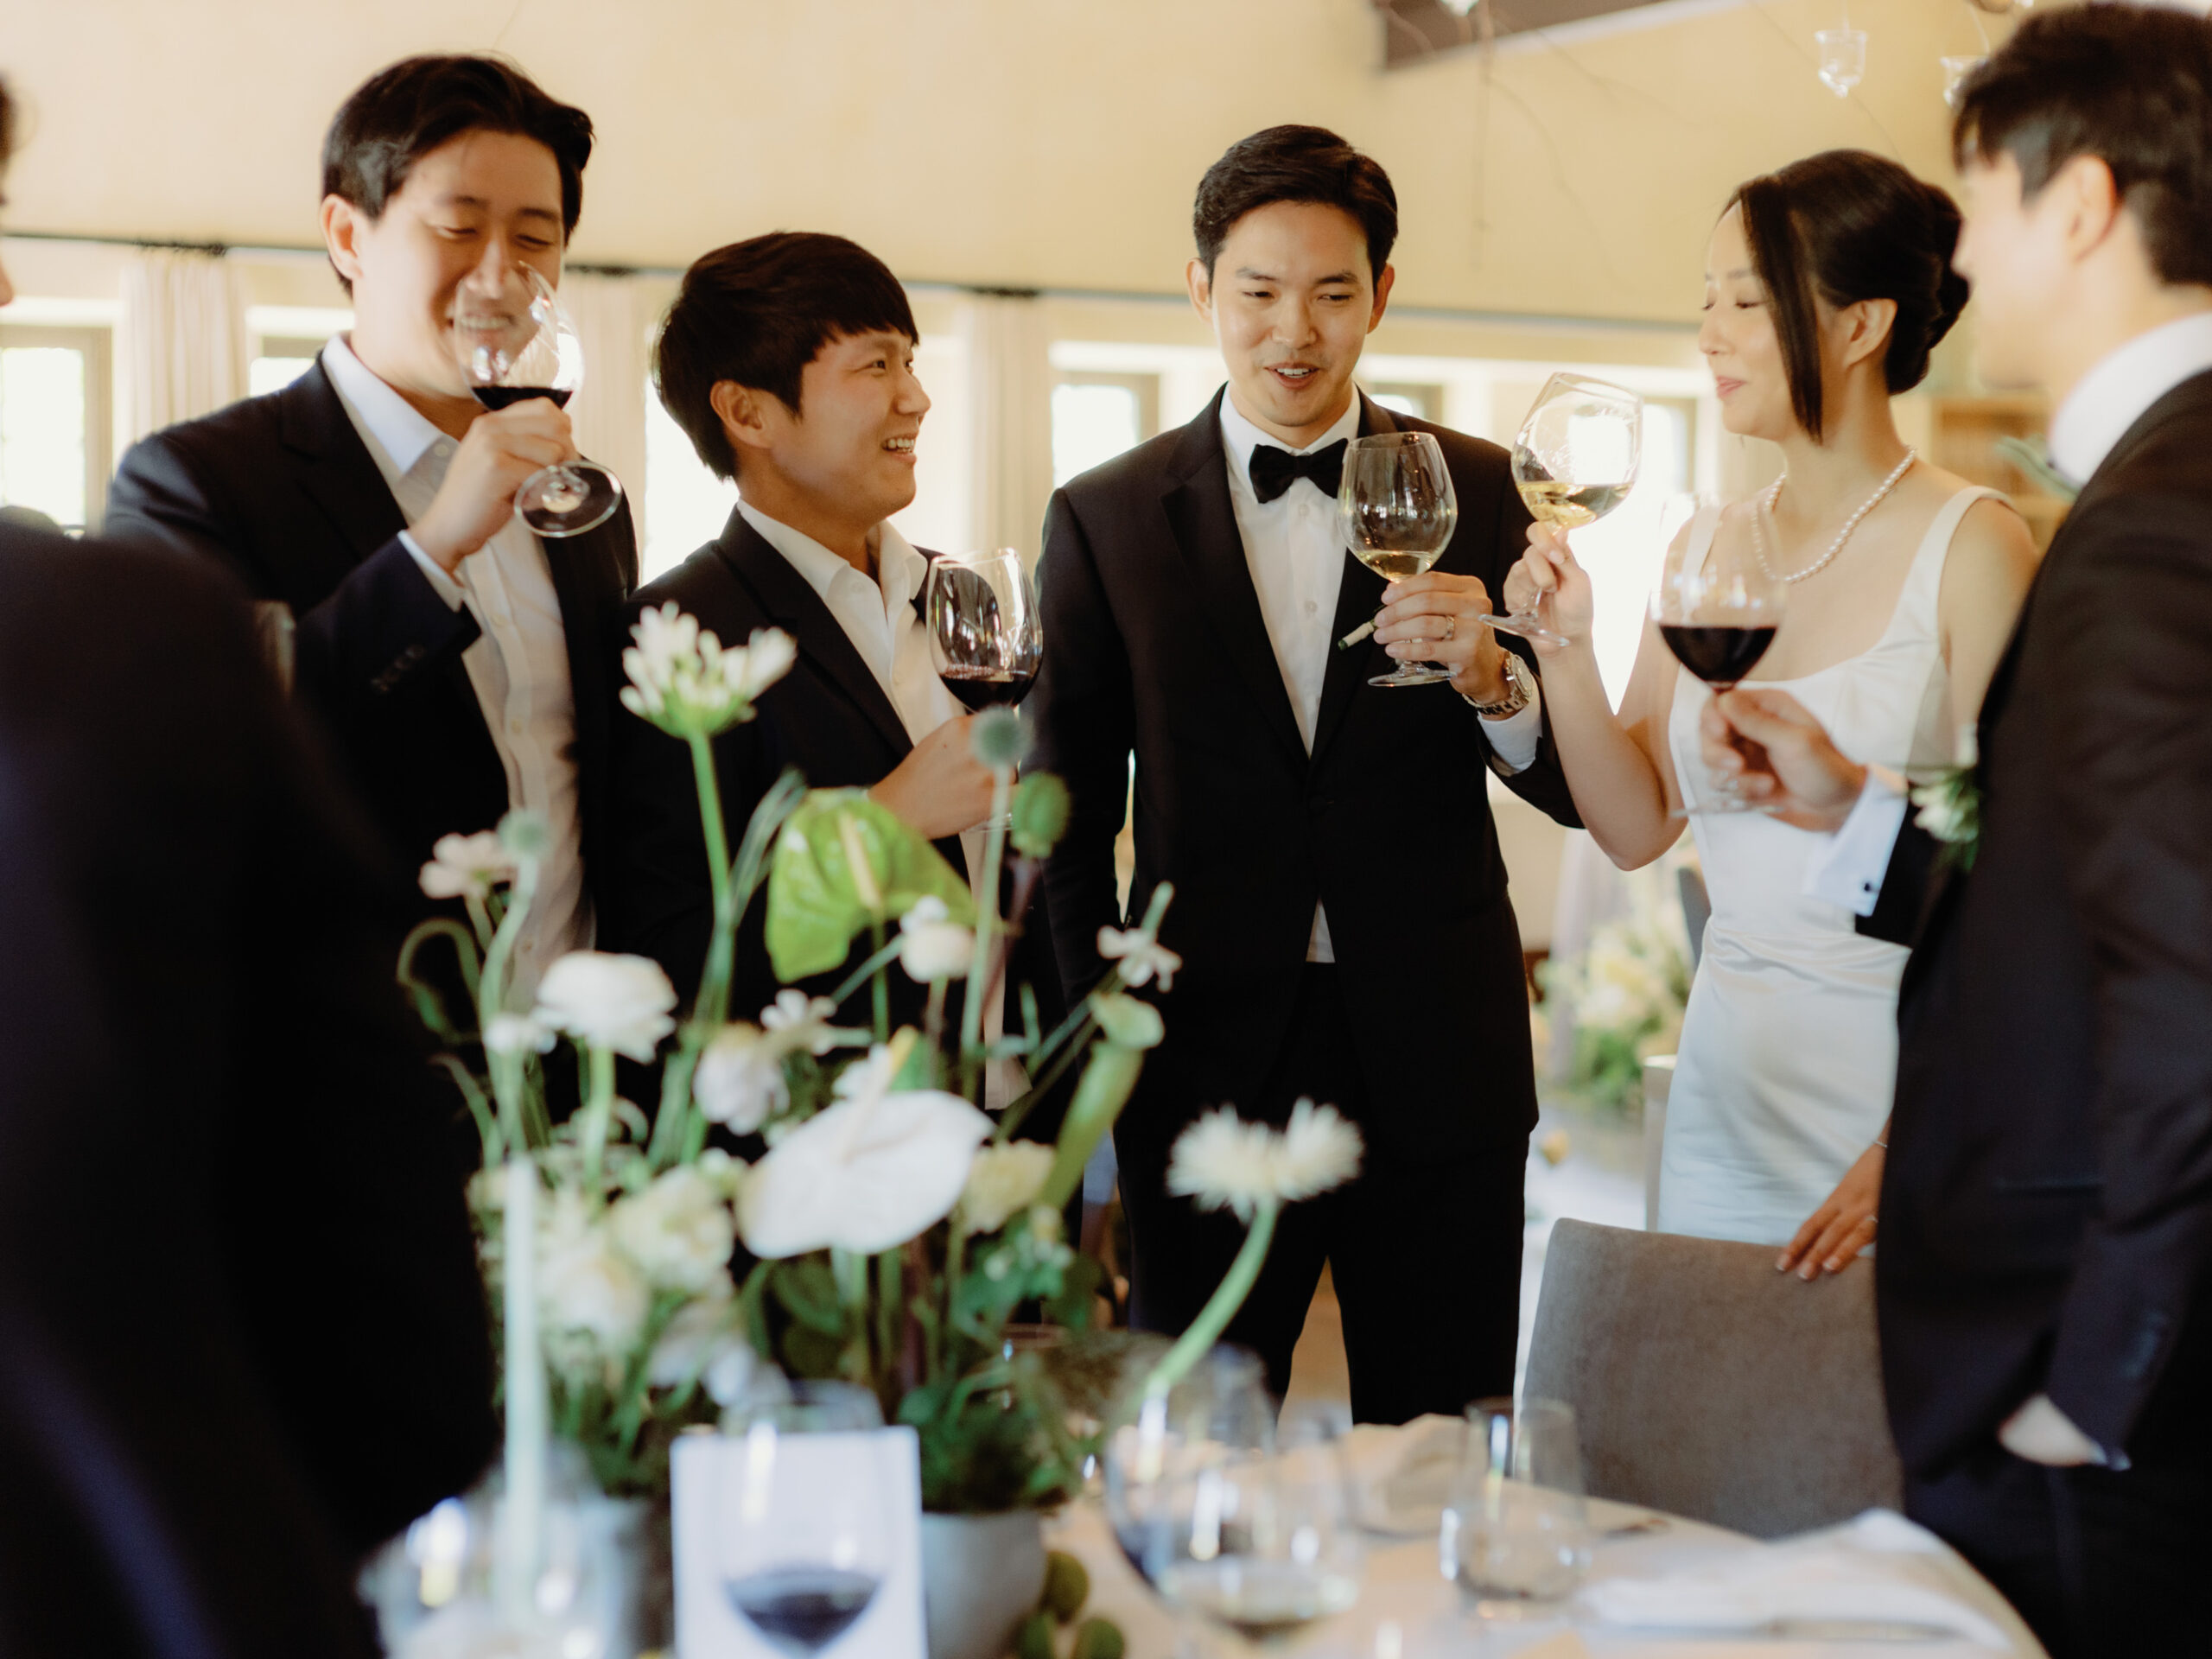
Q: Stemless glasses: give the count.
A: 1